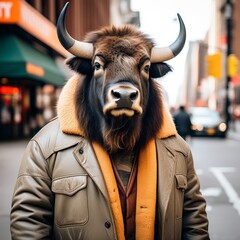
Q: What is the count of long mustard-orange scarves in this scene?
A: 1